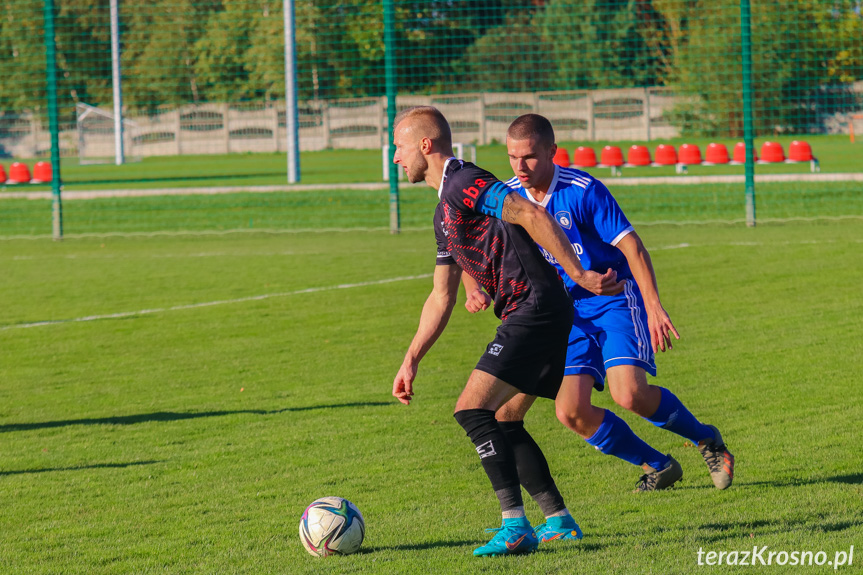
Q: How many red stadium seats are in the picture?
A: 13